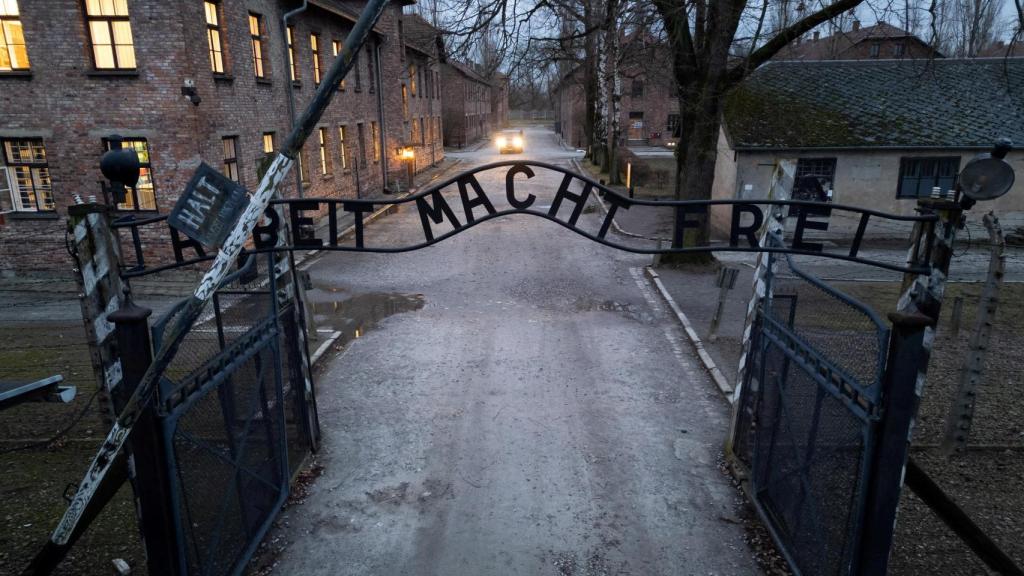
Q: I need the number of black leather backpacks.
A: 0